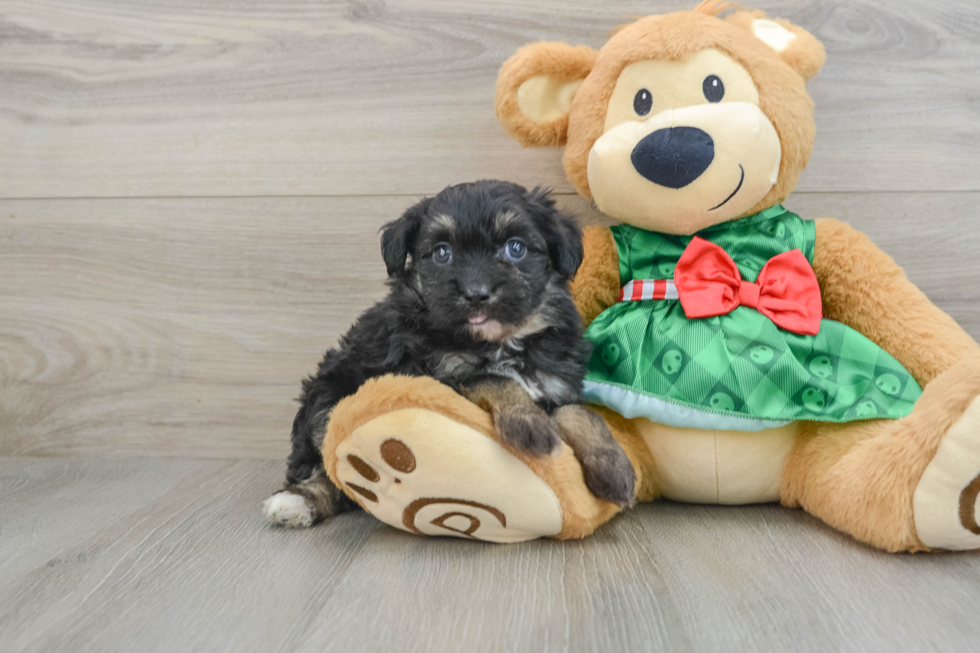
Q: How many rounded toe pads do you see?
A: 3